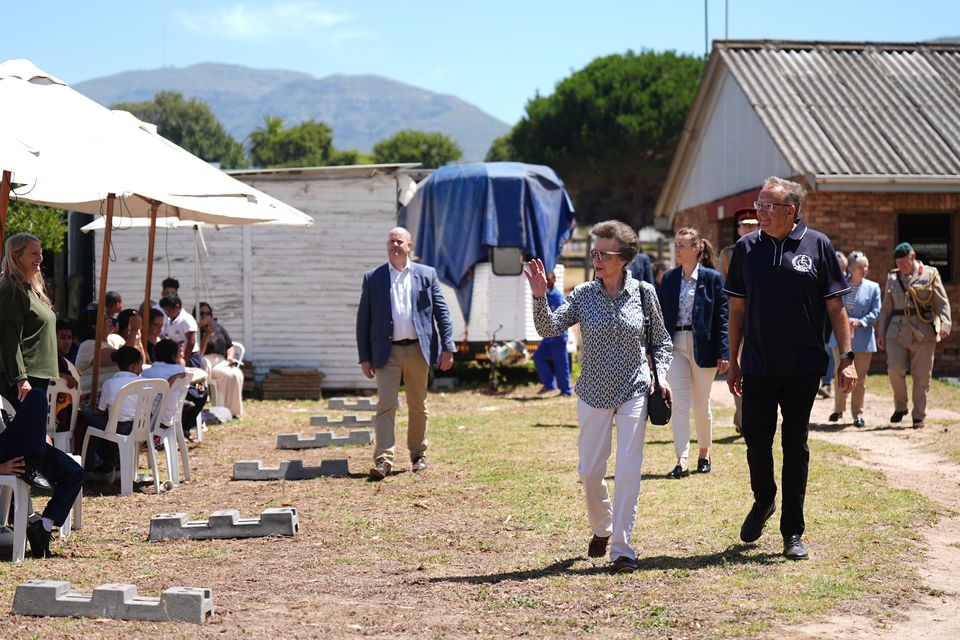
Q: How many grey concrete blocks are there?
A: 6